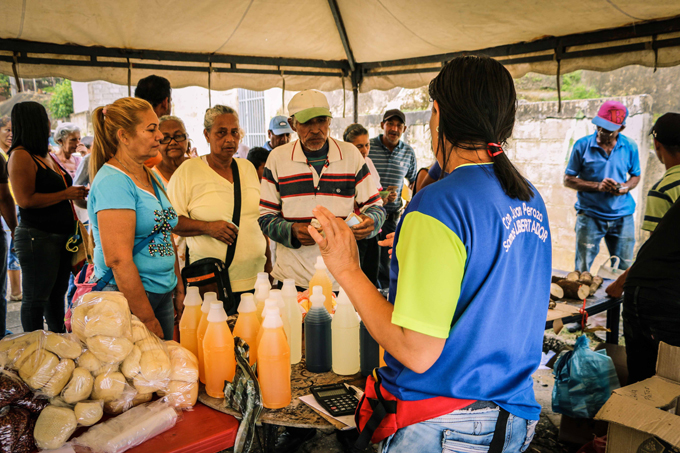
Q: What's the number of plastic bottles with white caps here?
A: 13